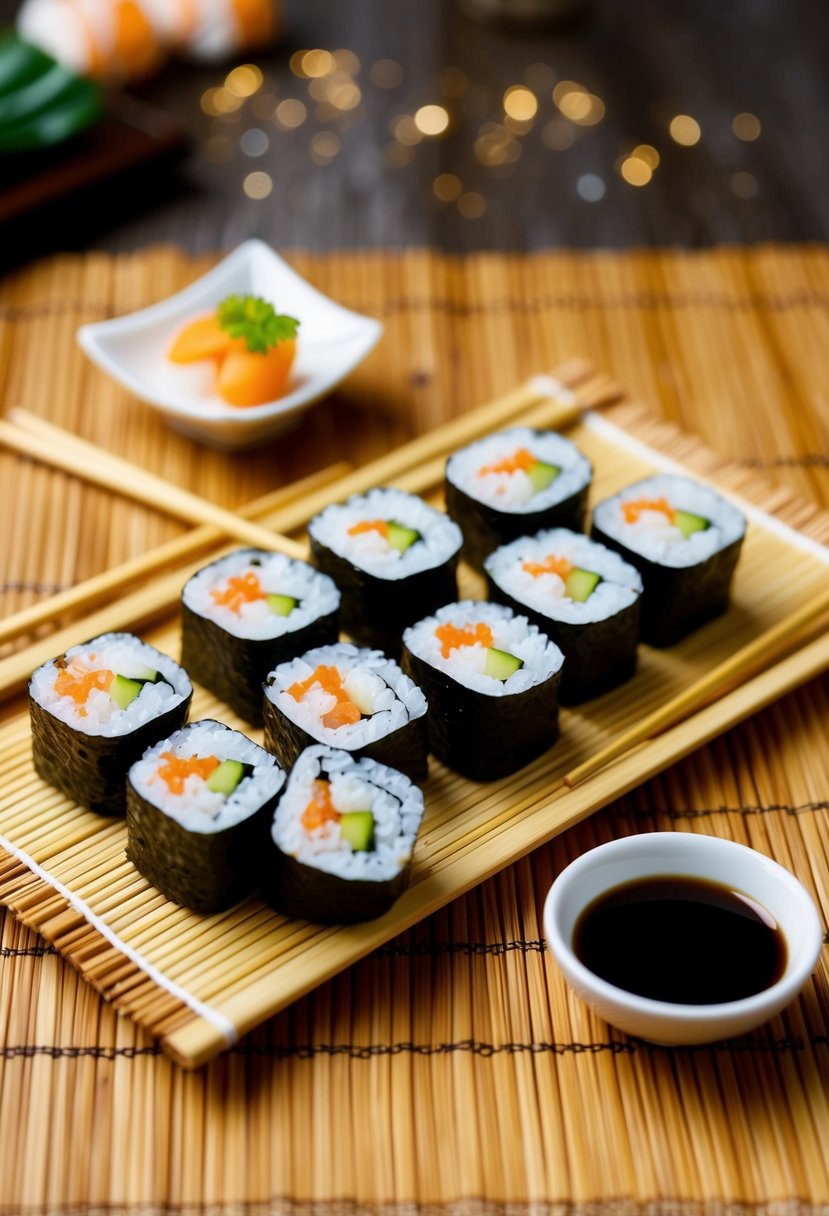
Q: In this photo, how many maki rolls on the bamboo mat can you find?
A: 10